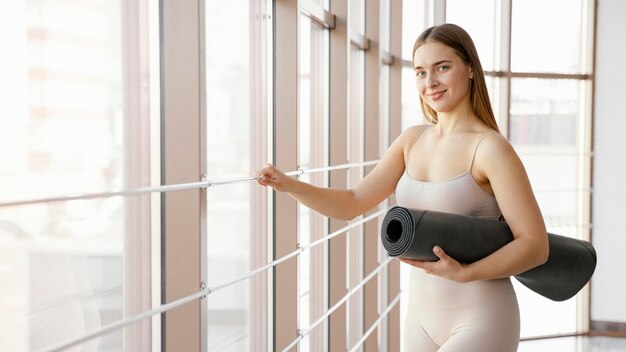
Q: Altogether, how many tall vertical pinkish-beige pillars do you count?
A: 5